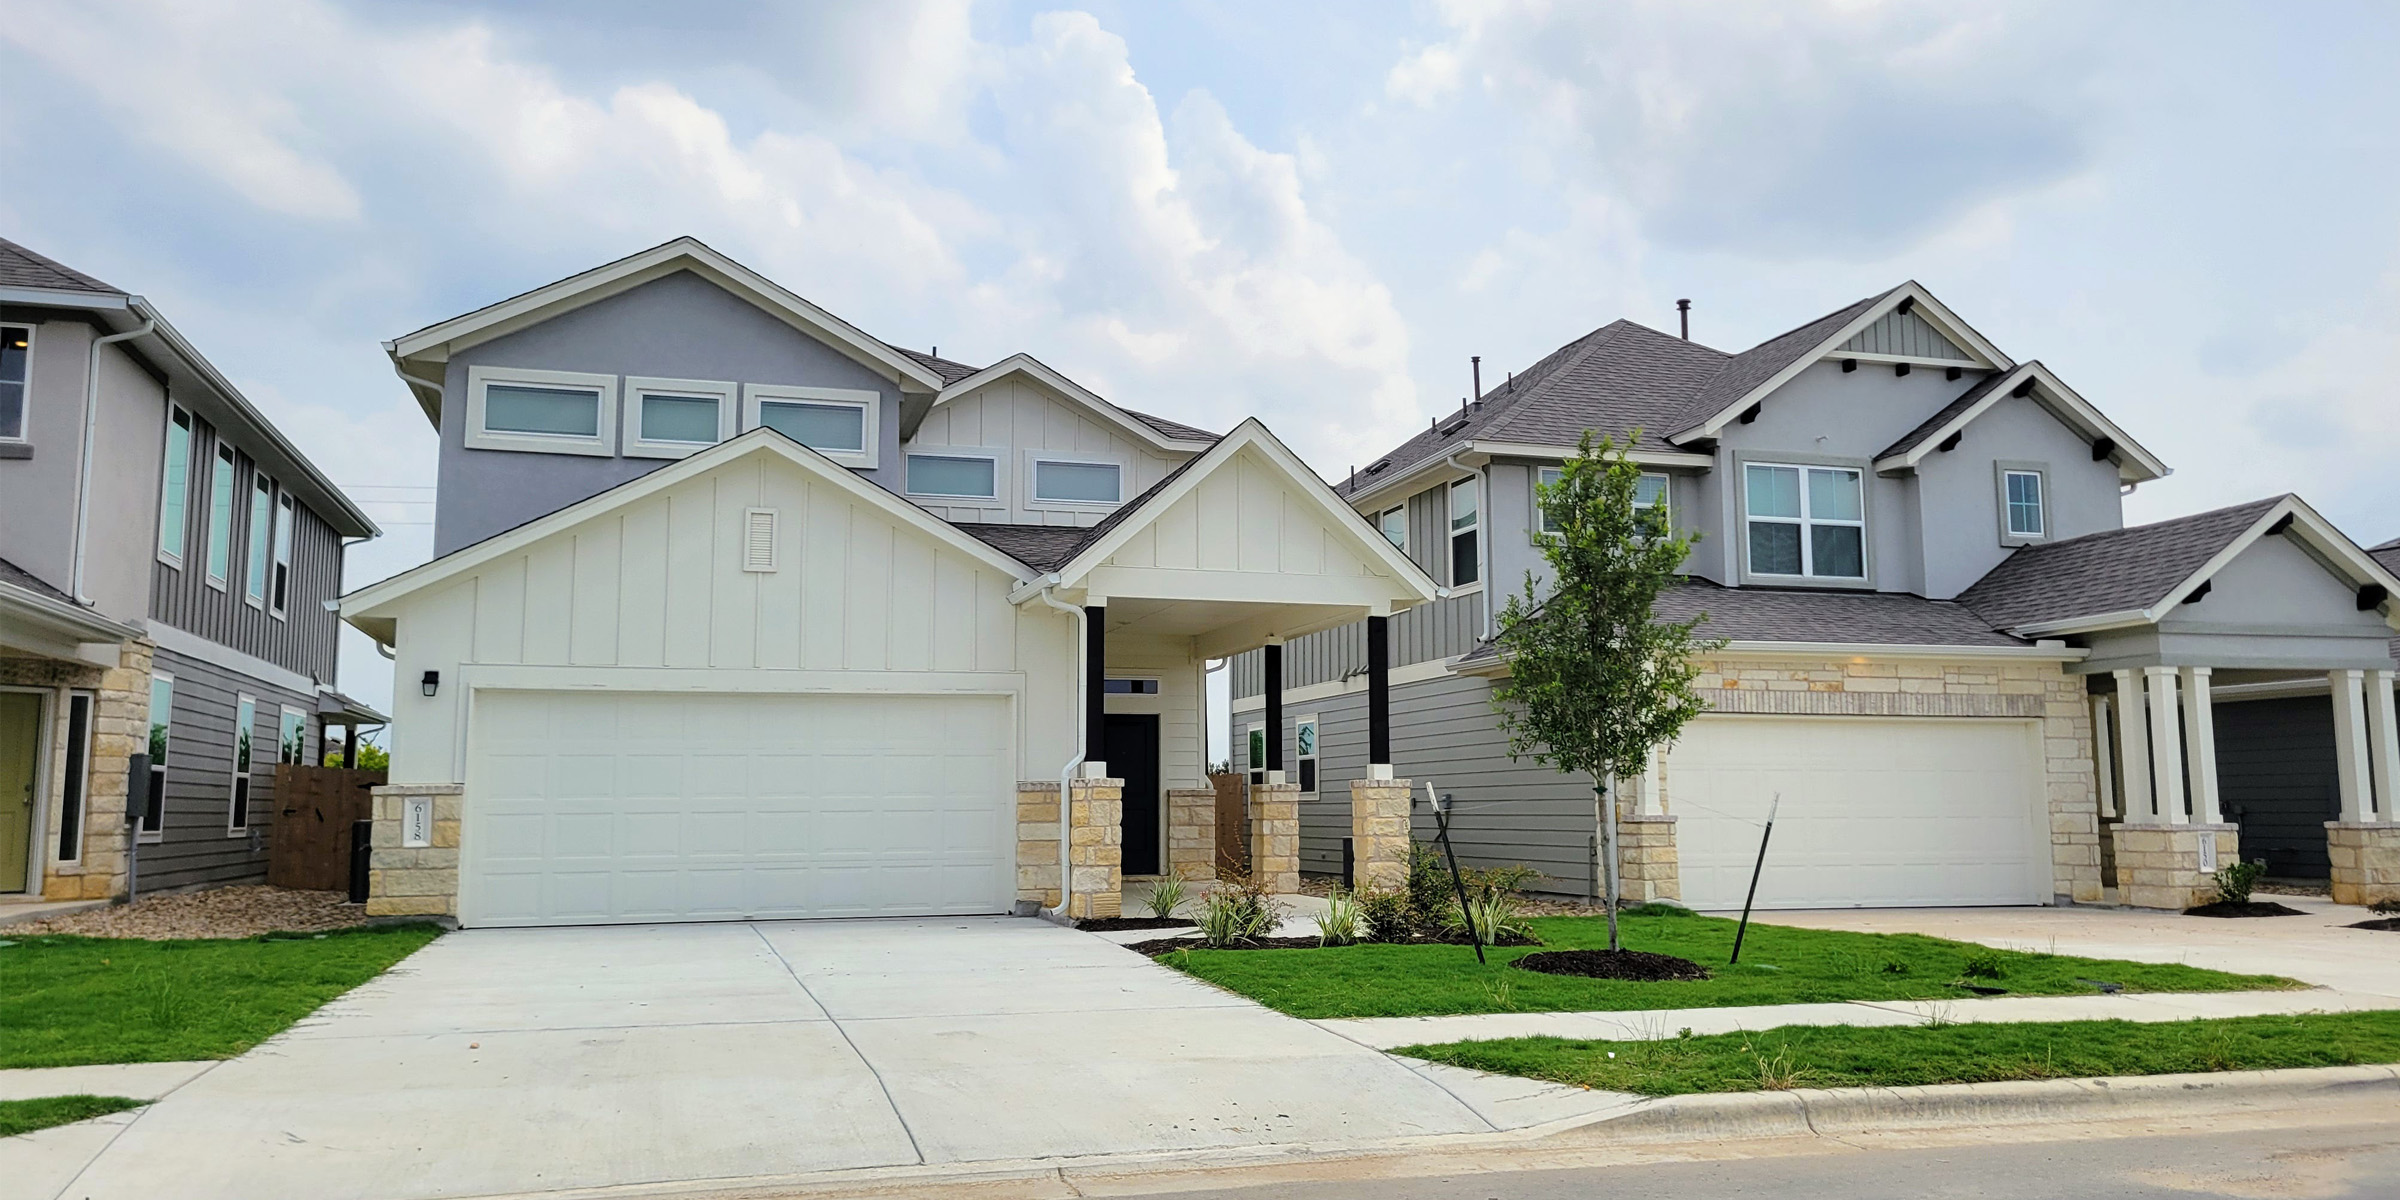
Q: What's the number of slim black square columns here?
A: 3